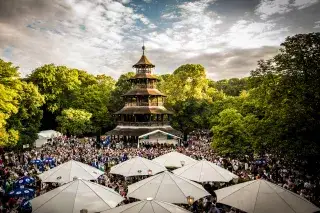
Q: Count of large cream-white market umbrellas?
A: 8